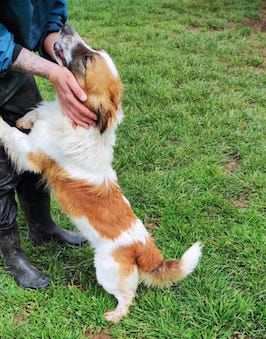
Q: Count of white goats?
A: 0